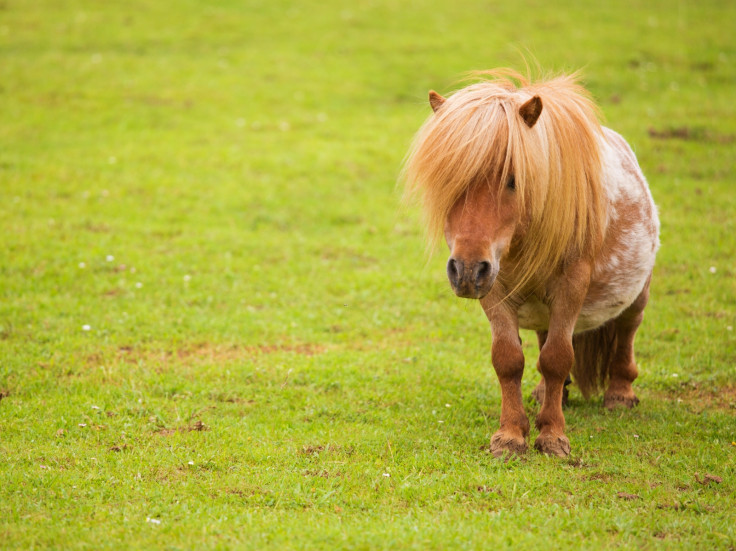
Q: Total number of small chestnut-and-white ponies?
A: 1